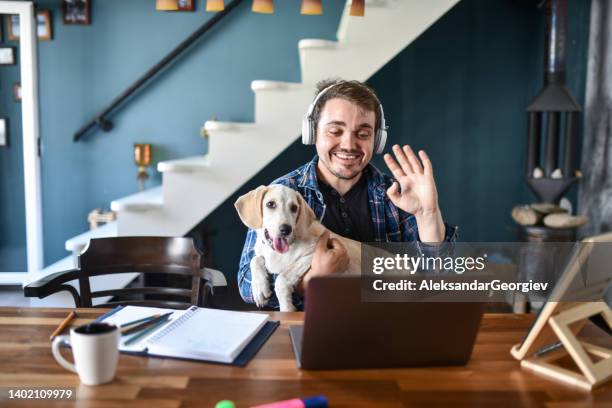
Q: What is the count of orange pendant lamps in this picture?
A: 5